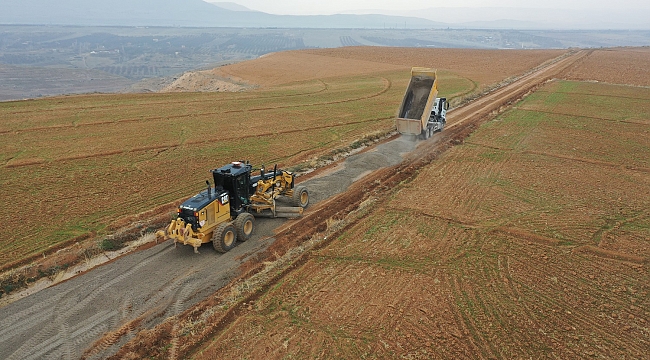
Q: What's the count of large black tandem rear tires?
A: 2